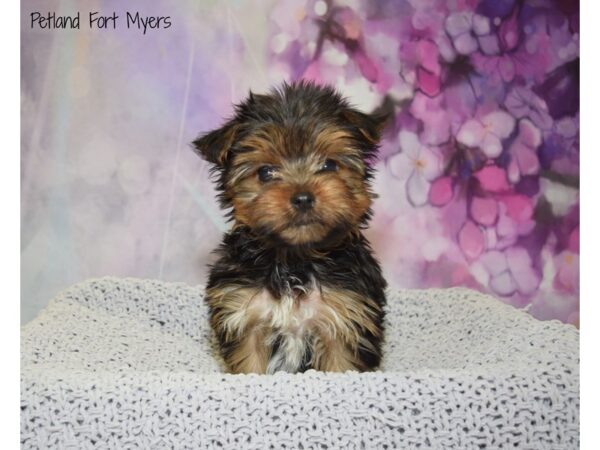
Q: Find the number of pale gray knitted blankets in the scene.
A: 1